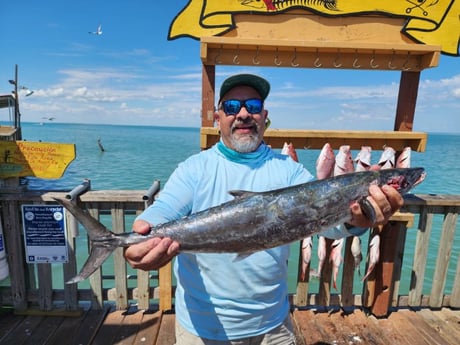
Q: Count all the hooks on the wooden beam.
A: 11